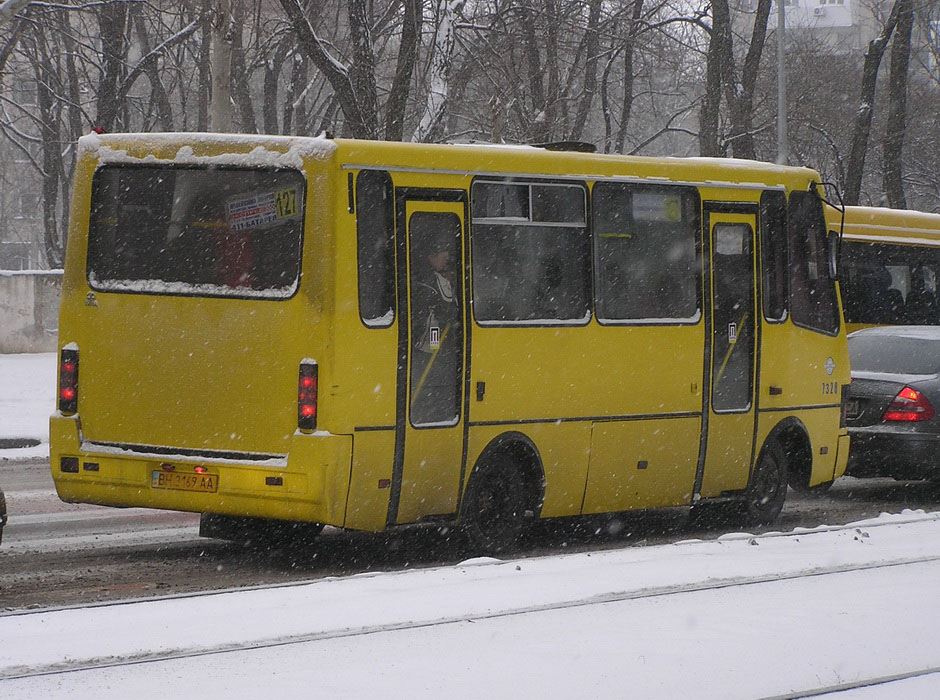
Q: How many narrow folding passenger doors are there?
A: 2